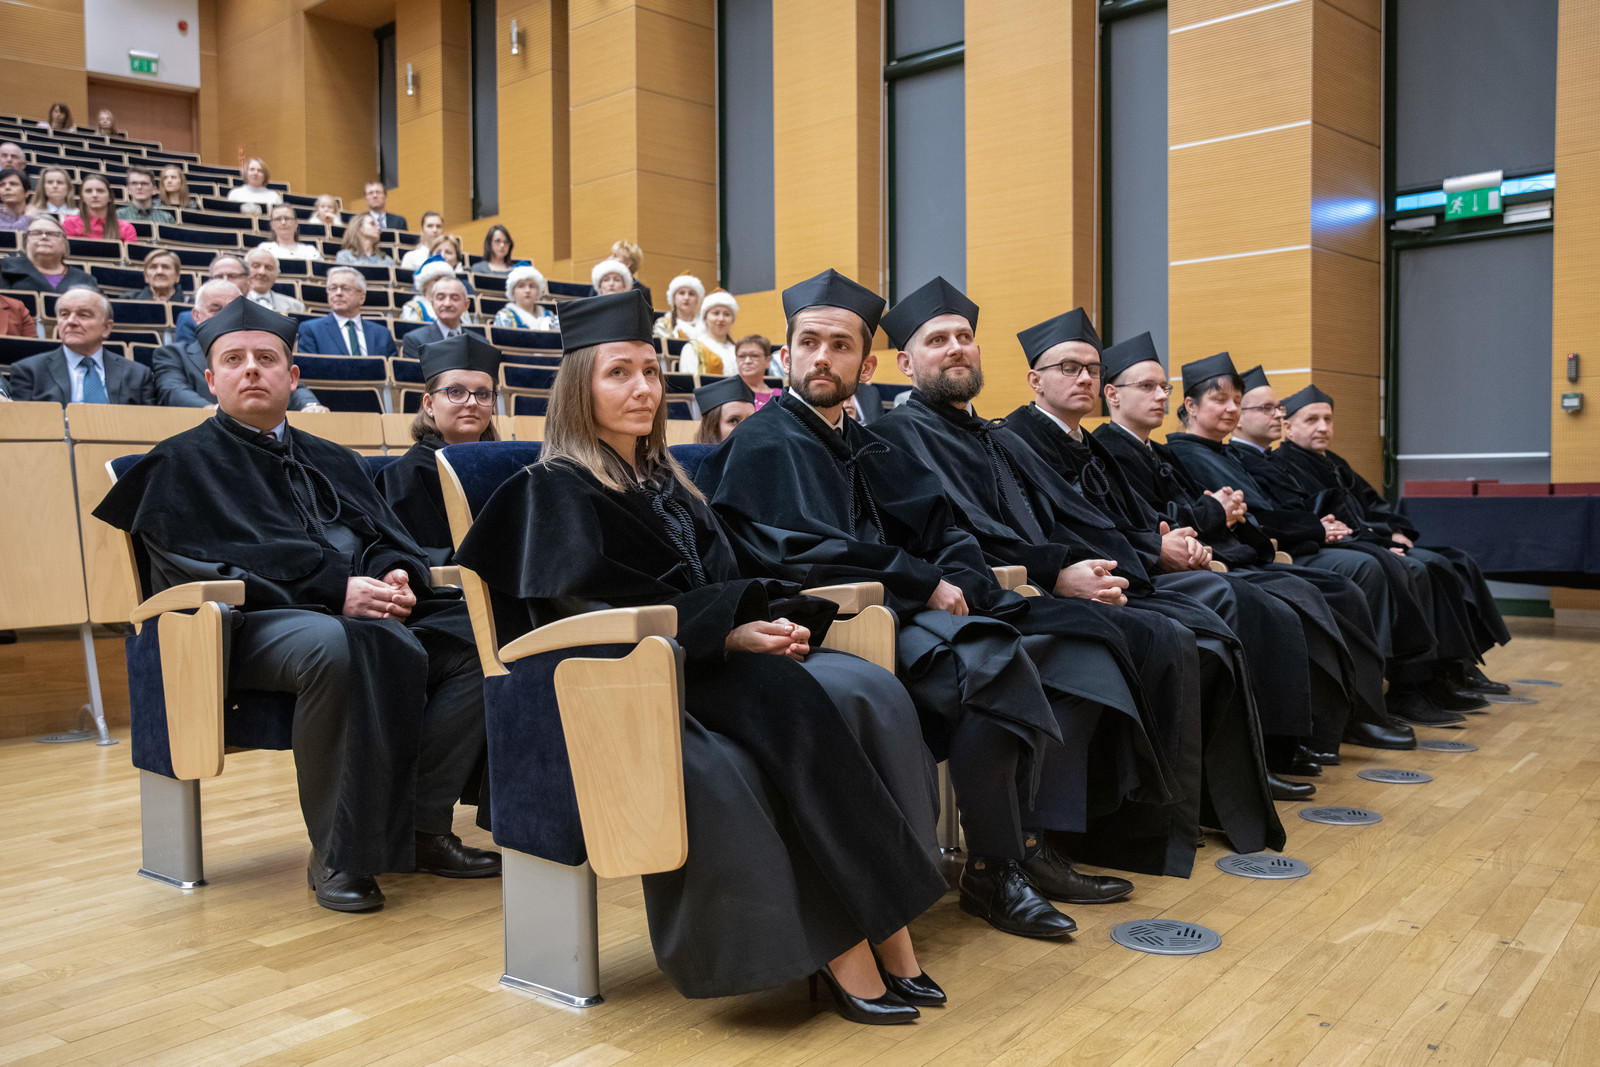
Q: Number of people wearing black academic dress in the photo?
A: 11